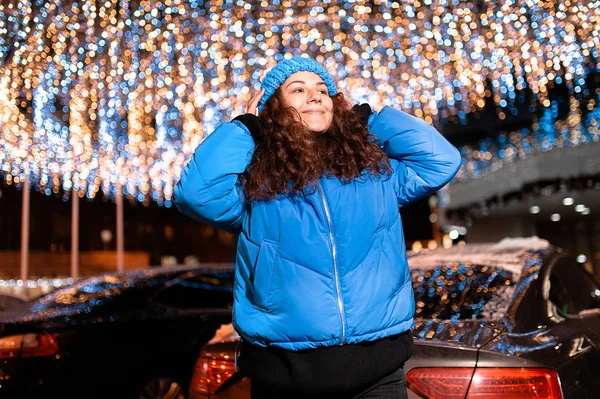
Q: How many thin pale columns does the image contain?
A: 3